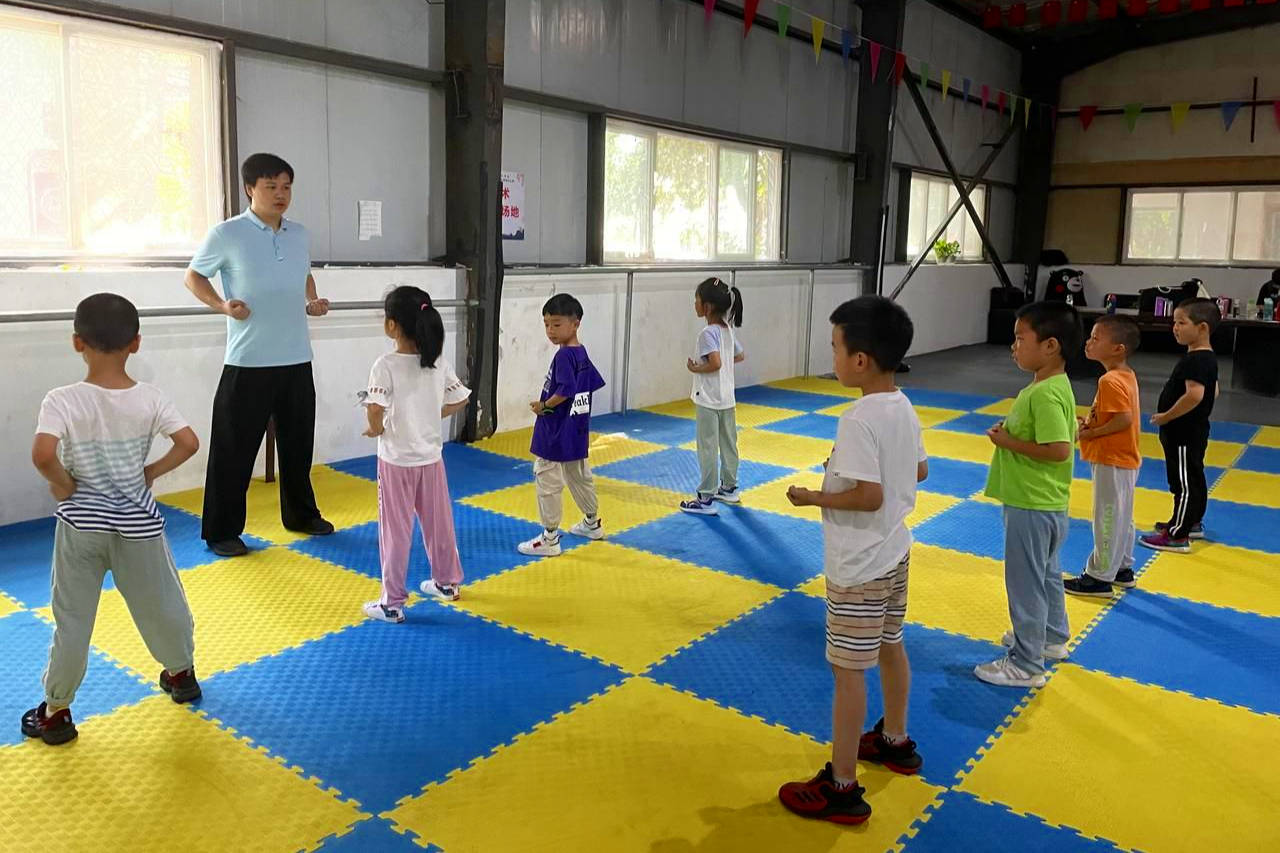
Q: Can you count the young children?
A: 8